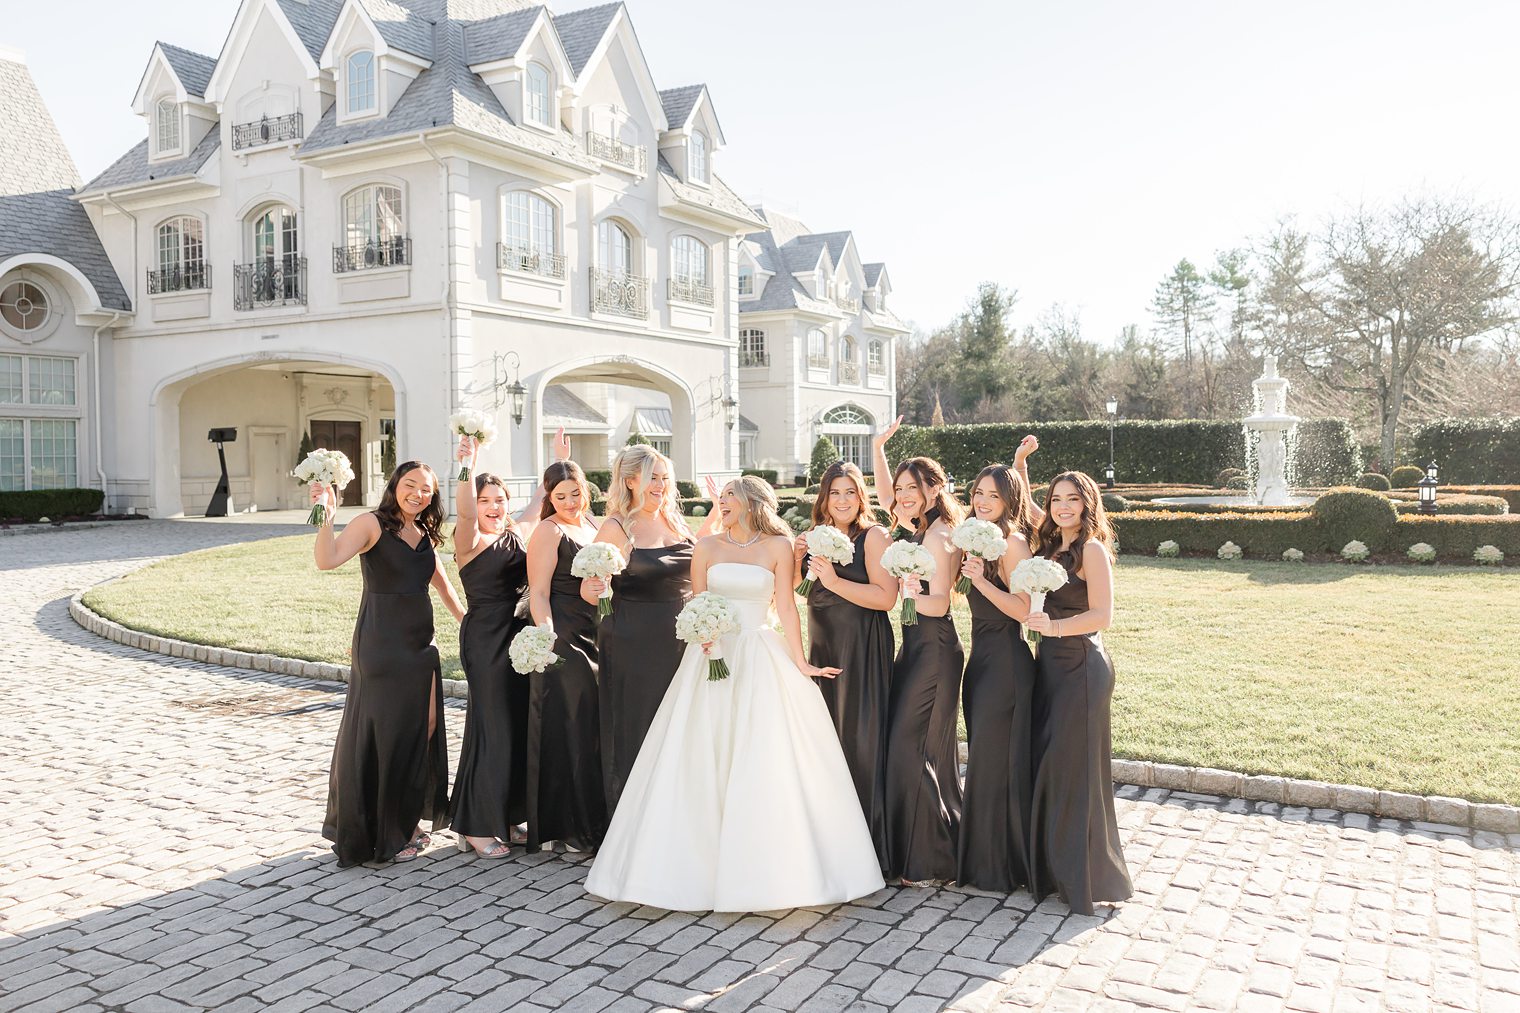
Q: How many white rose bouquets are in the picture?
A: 9